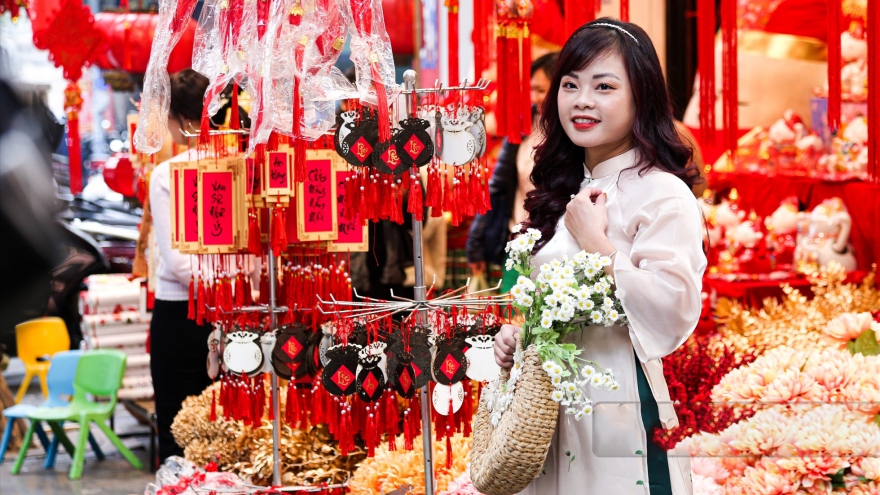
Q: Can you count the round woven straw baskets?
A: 1